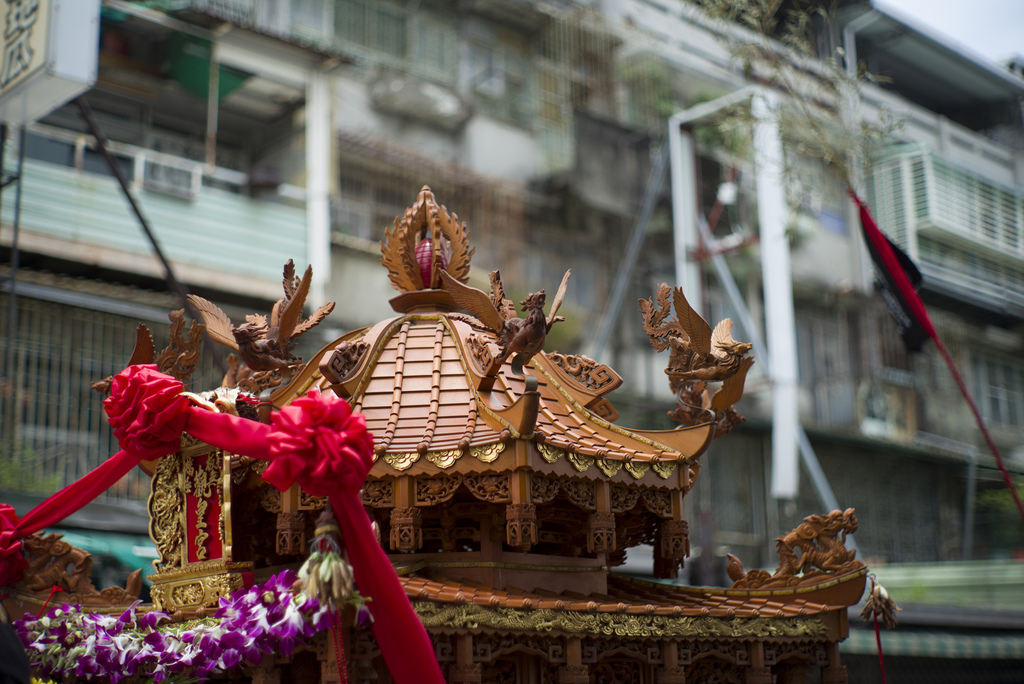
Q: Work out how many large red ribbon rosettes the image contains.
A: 3